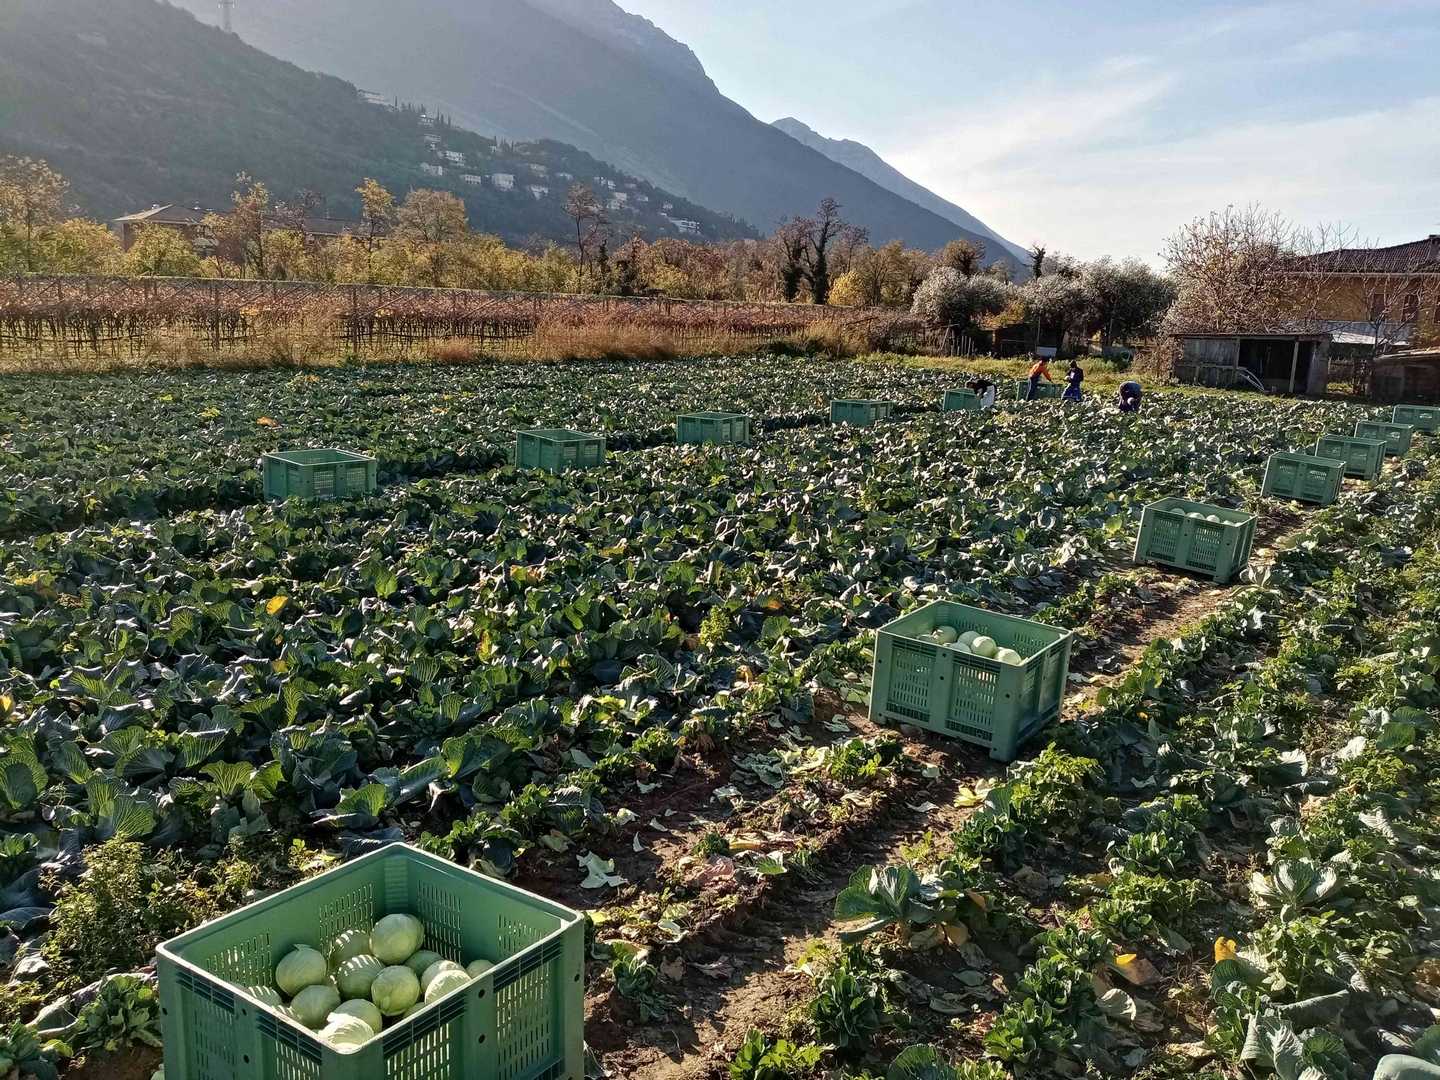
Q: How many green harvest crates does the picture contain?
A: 13